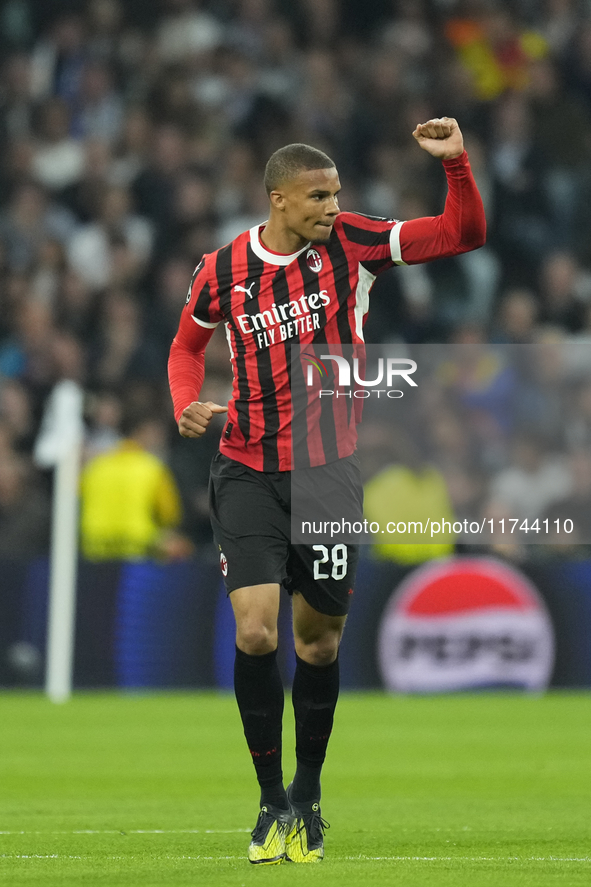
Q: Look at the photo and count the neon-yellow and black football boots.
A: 2